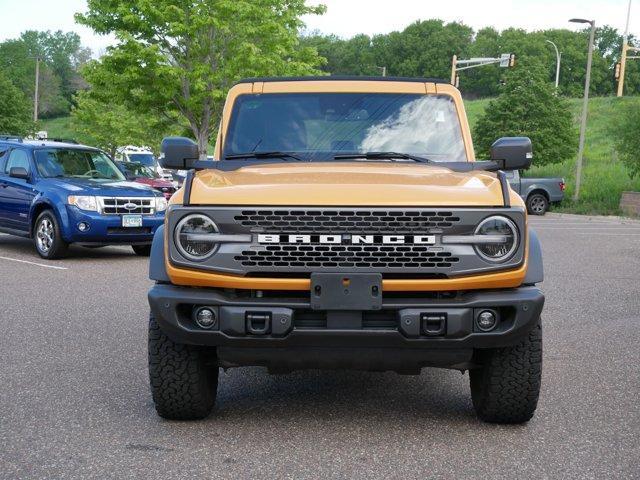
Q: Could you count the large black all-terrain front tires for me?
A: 2